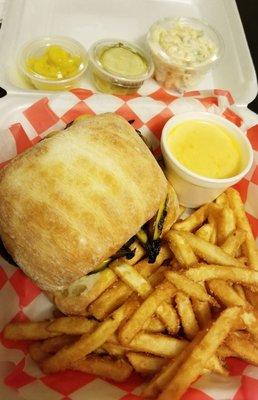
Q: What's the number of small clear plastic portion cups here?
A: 3